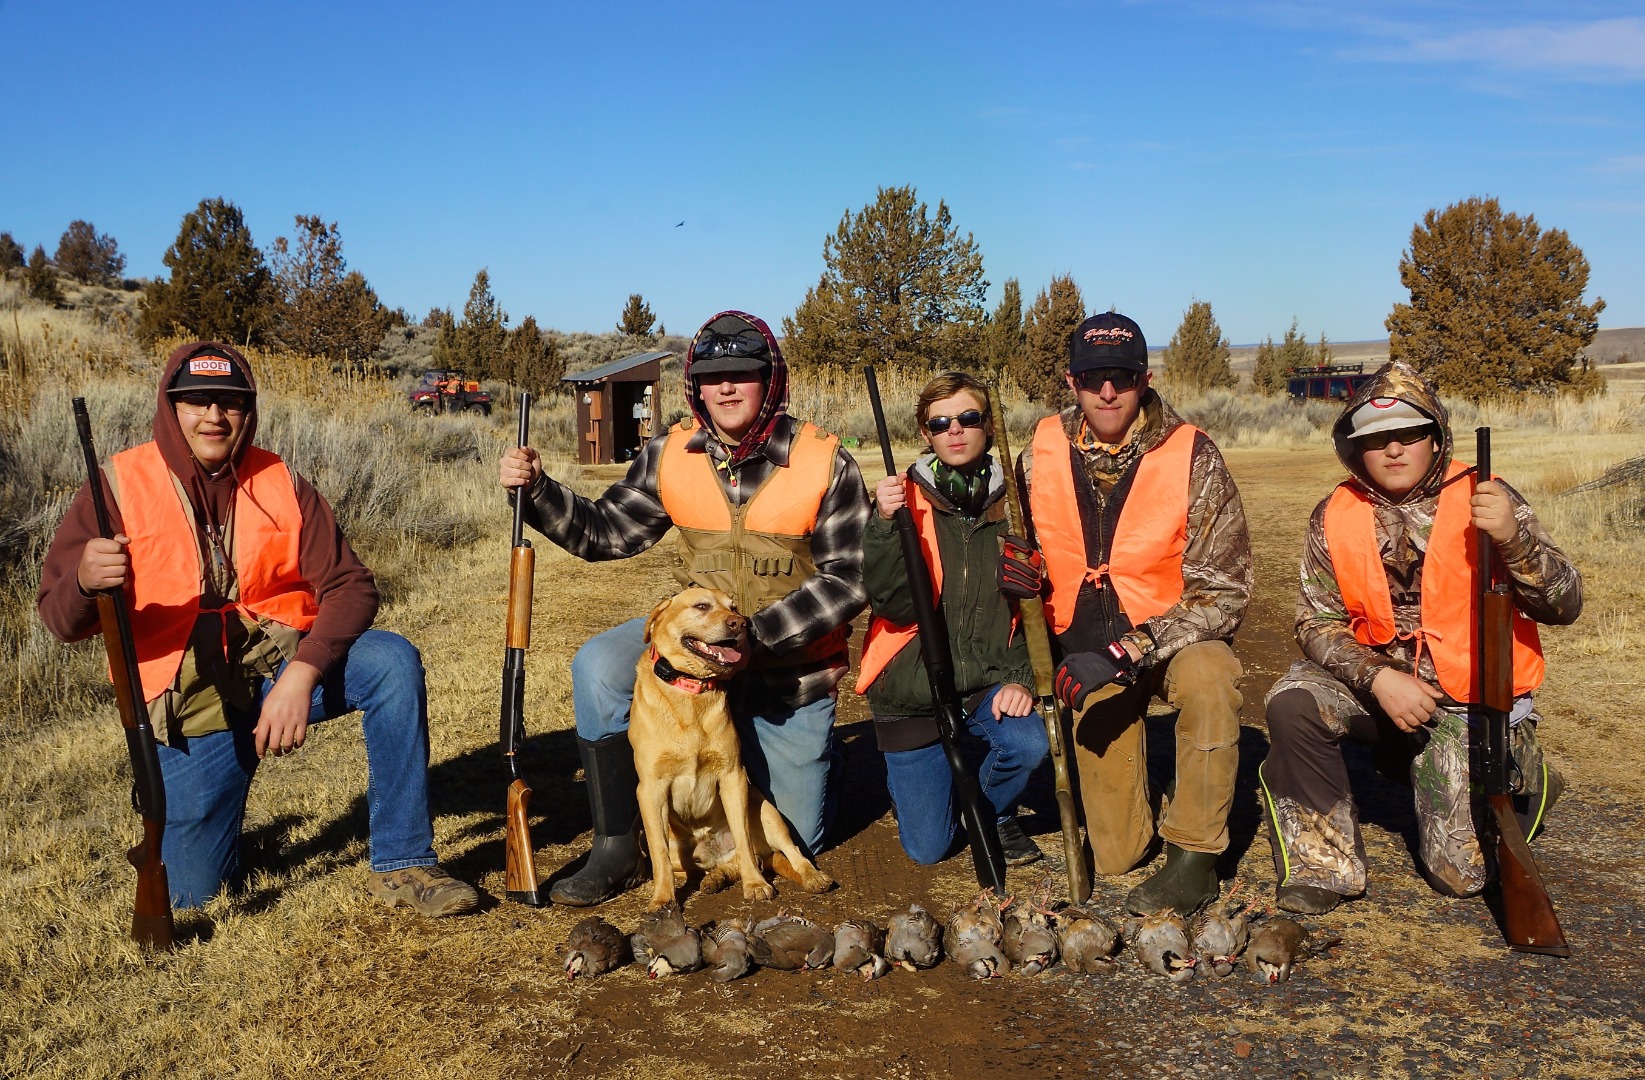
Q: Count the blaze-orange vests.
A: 5